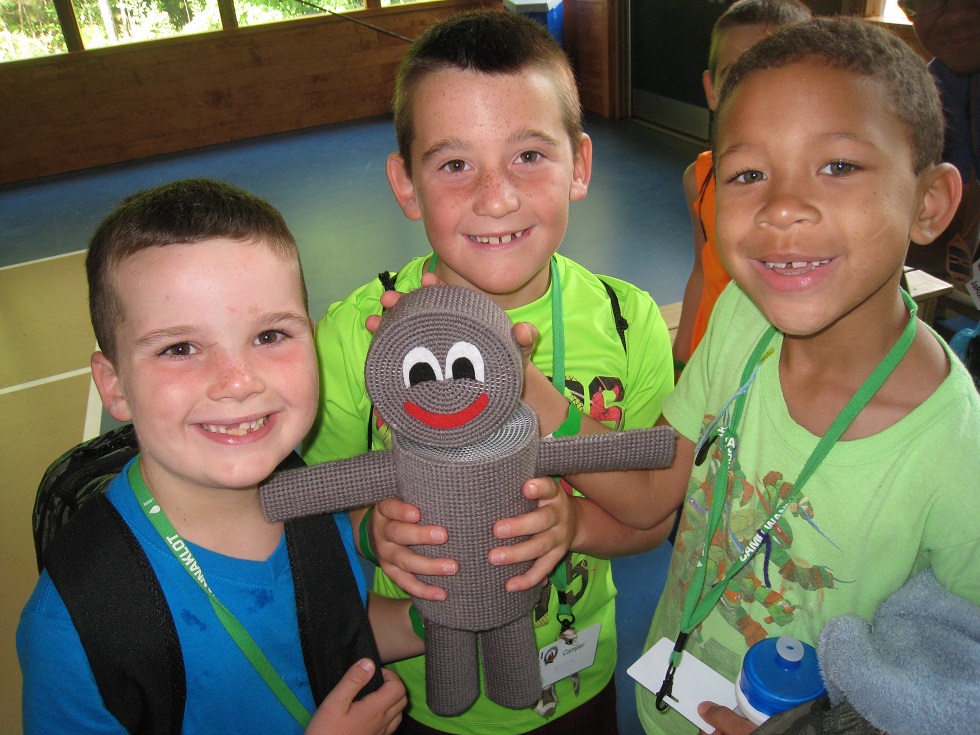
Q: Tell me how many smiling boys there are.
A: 3